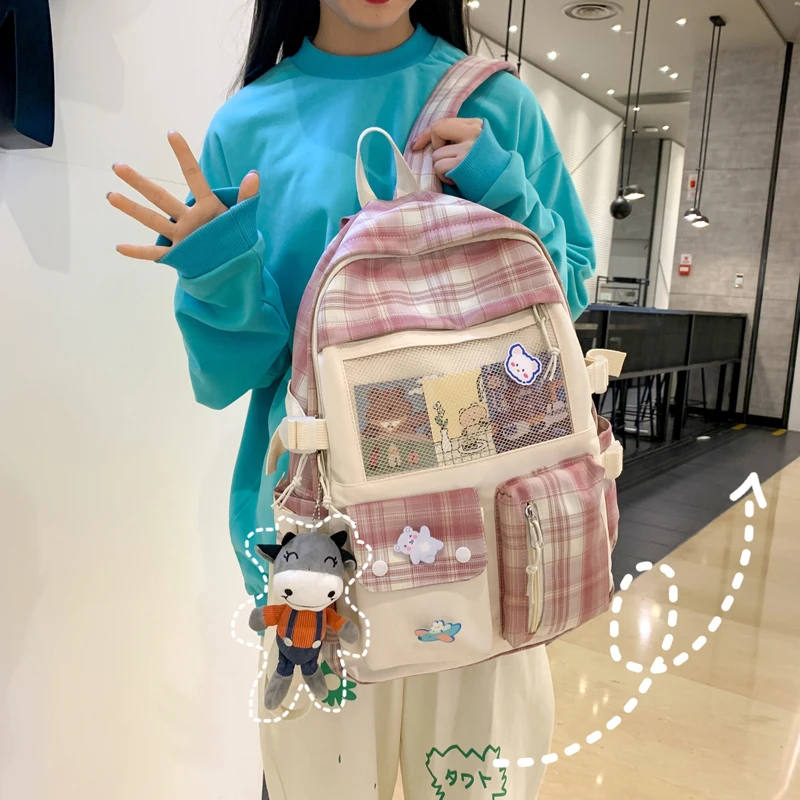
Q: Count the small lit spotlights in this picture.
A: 11